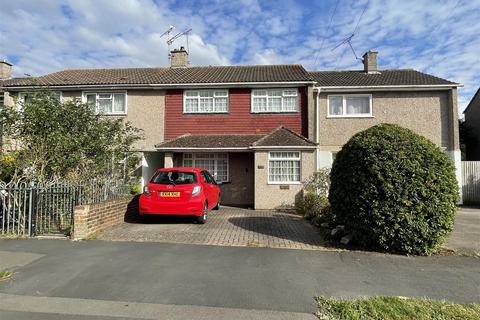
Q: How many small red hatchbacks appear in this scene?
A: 1